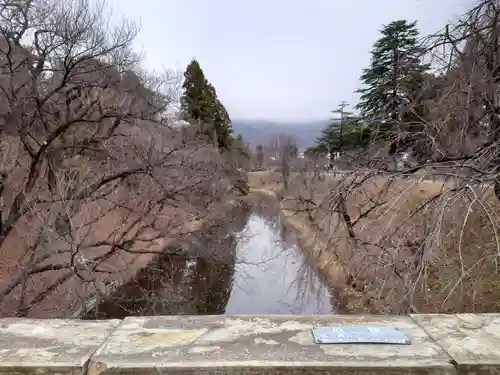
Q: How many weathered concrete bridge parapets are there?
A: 1